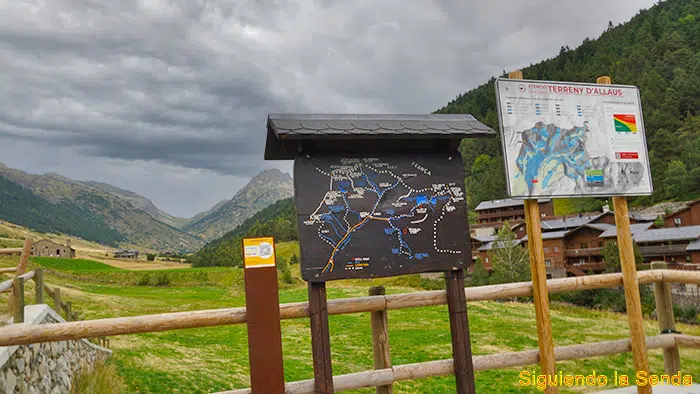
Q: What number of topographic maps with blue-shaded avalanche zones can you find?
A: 1